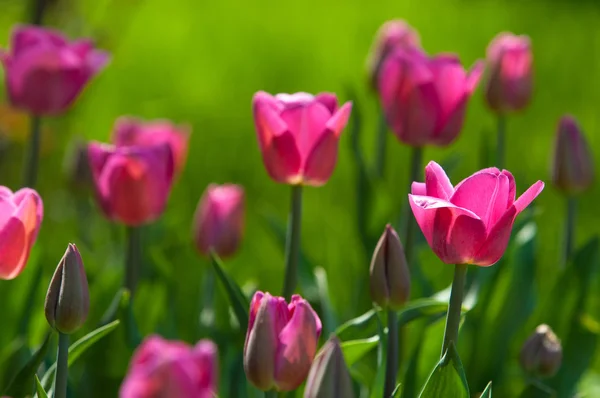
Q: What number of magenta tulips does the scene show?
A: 12